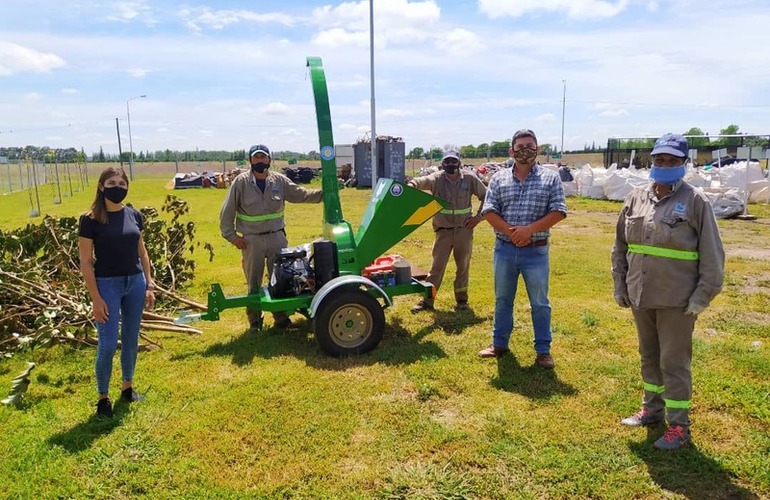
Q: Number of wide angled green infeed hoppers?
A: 1